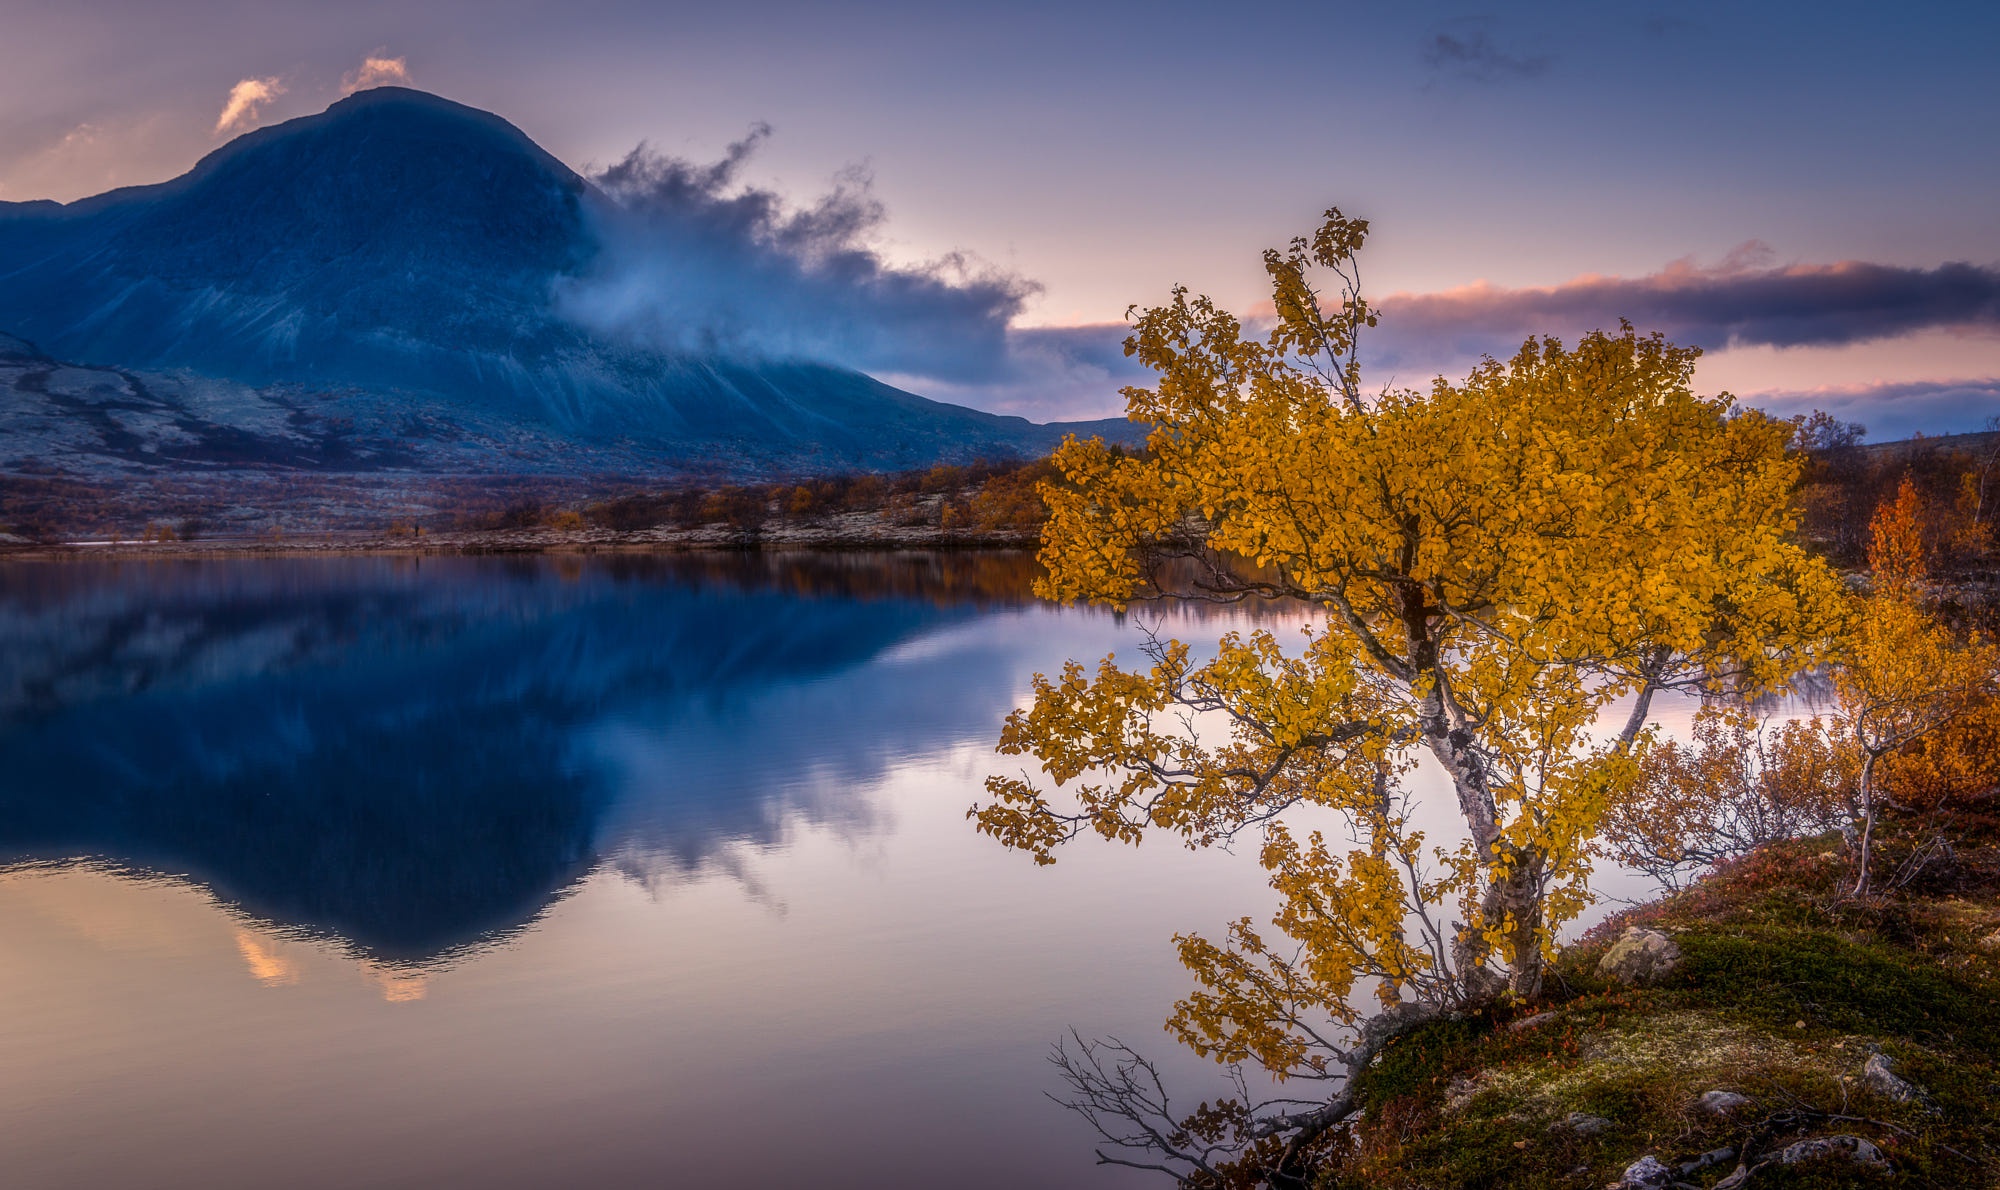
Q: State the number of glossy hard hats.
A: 0